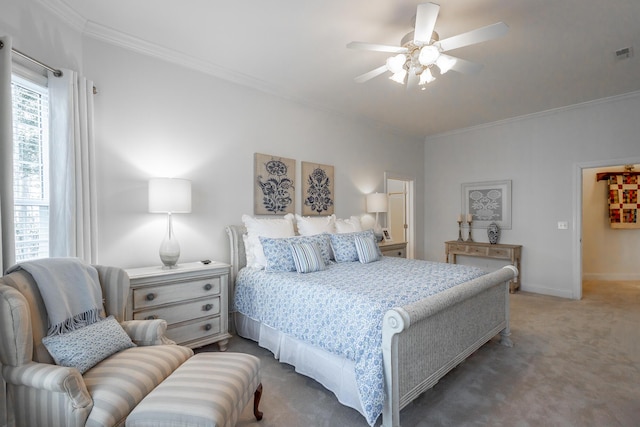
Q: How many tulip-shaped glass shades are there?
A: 5